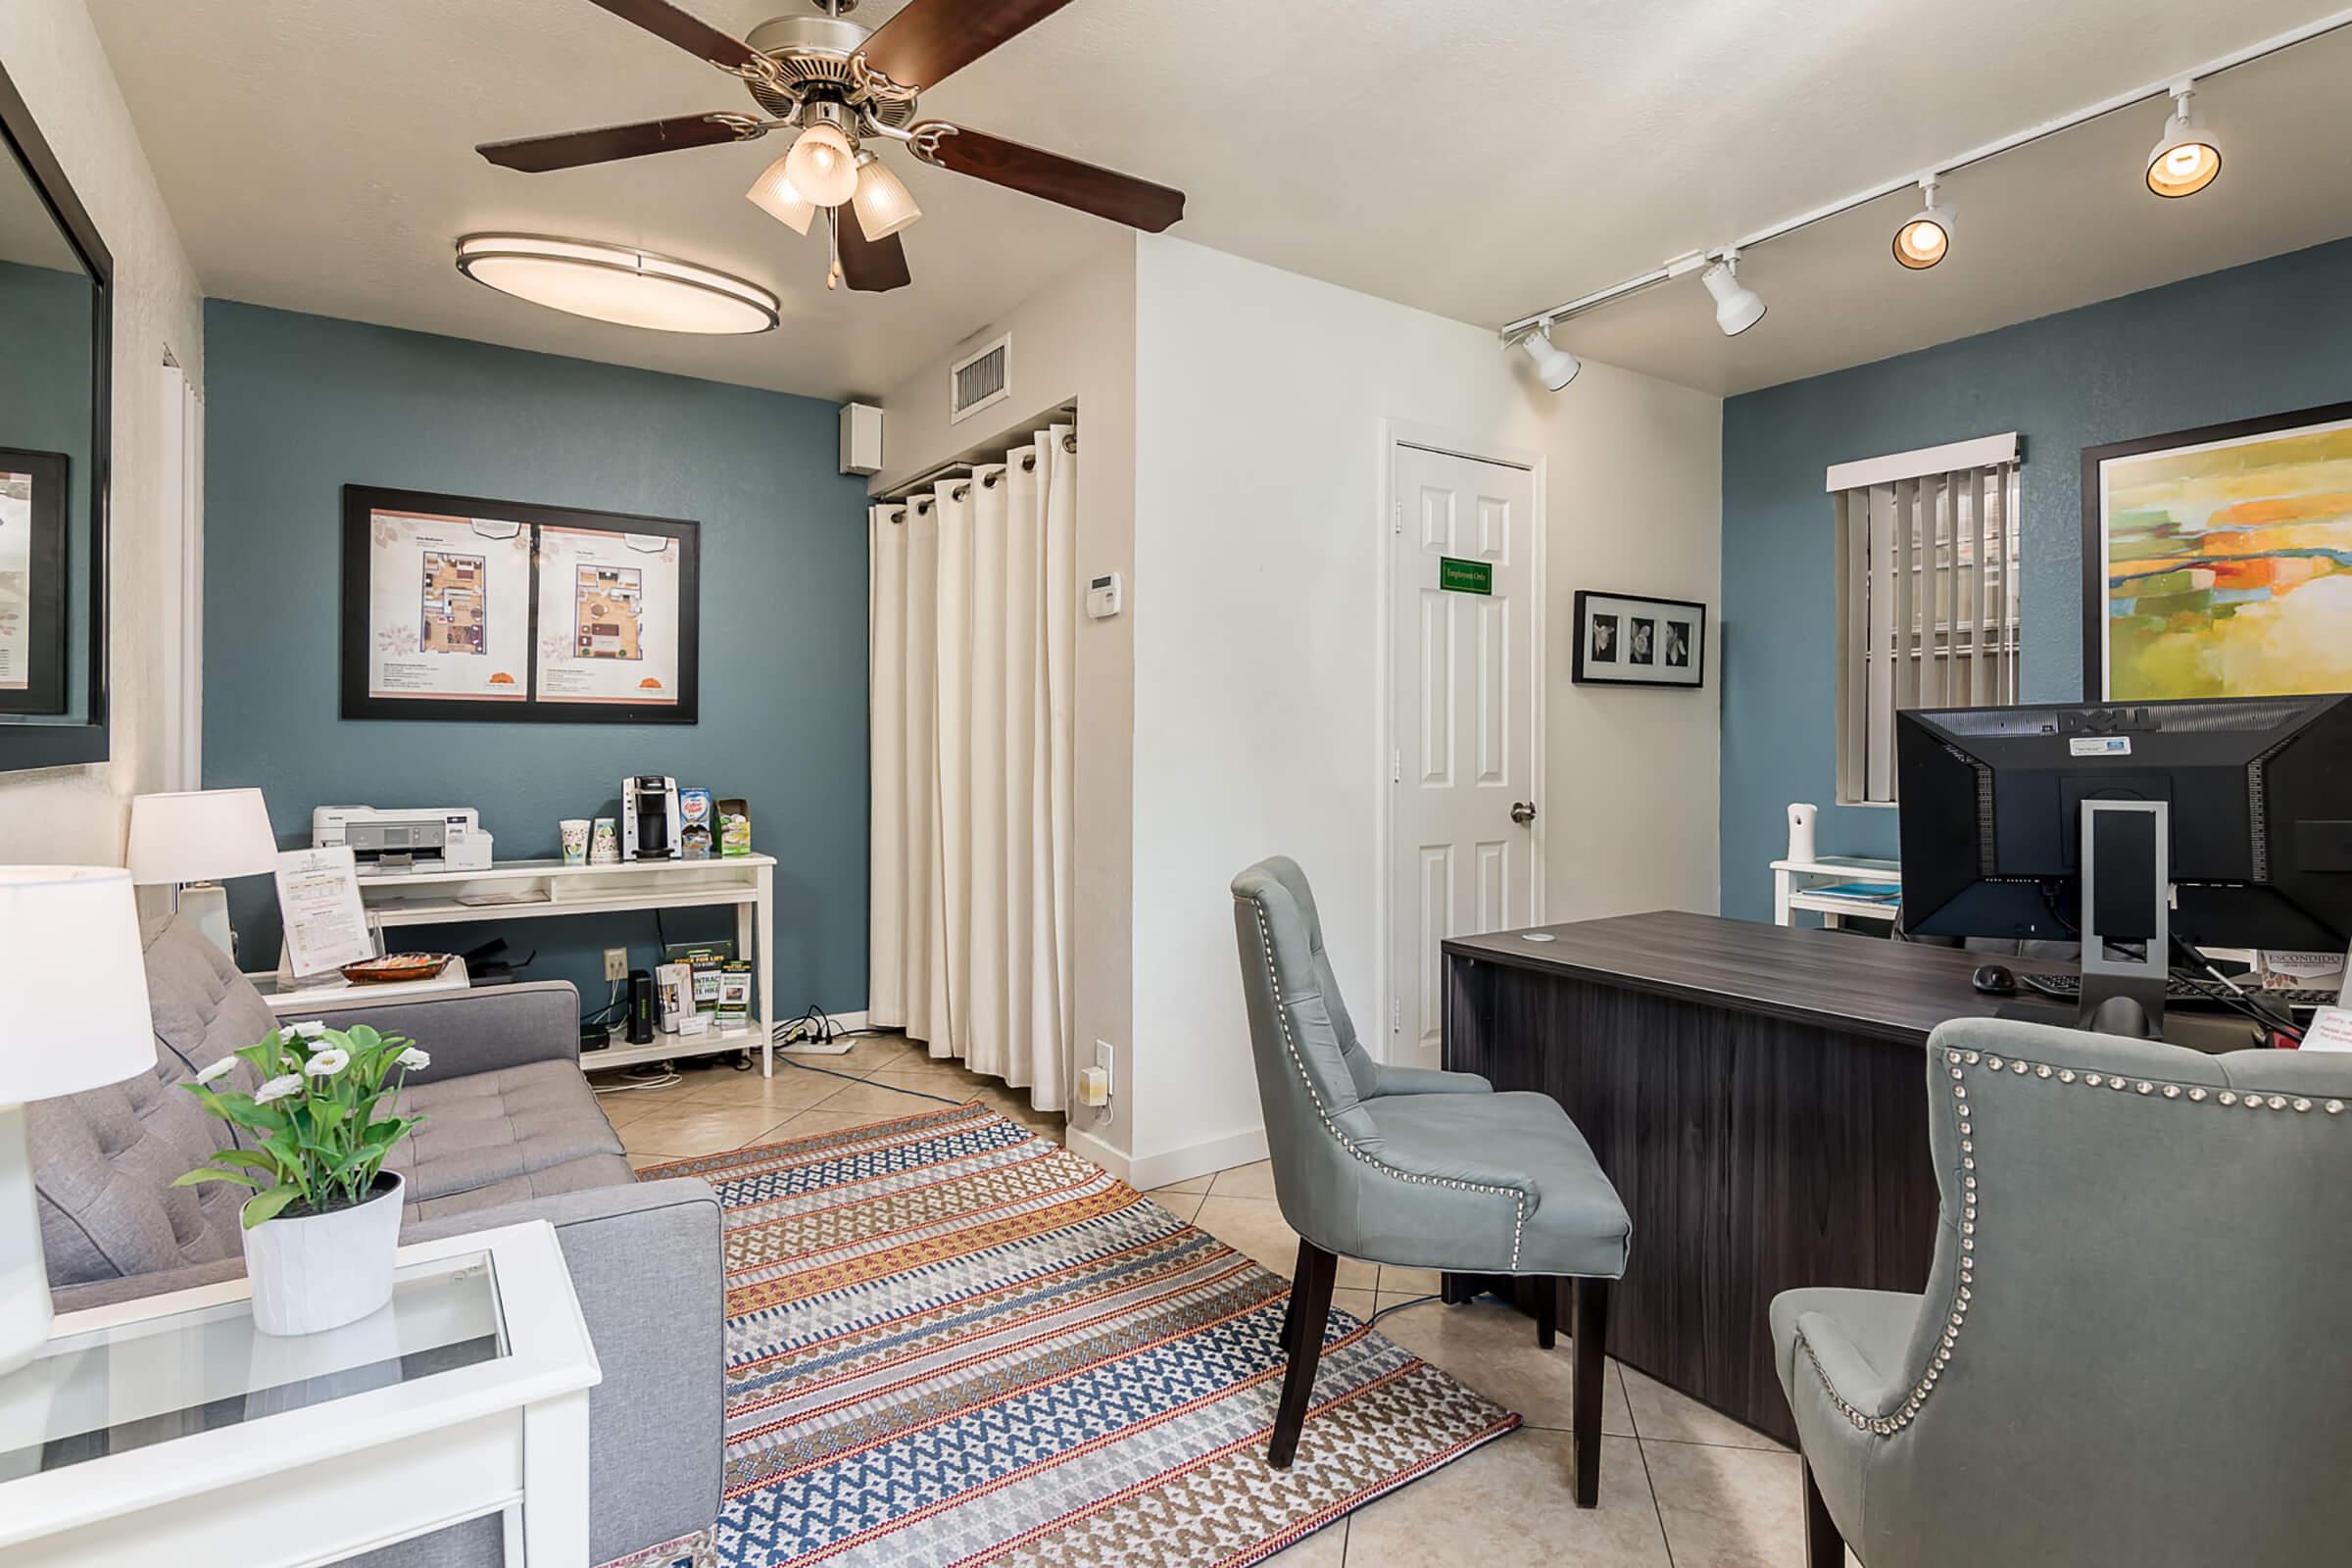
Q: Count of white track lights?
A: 4